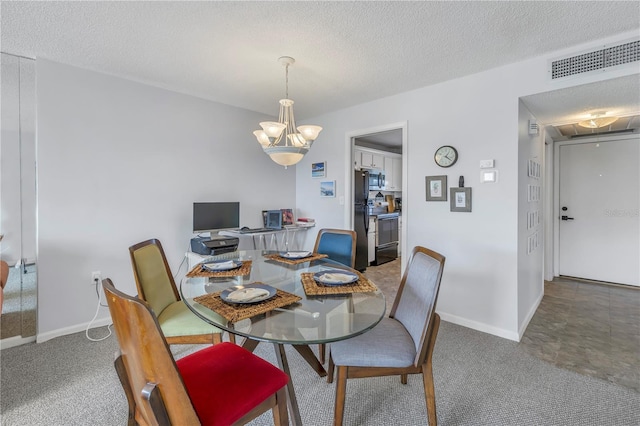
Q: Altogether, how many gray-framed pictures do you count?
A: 2